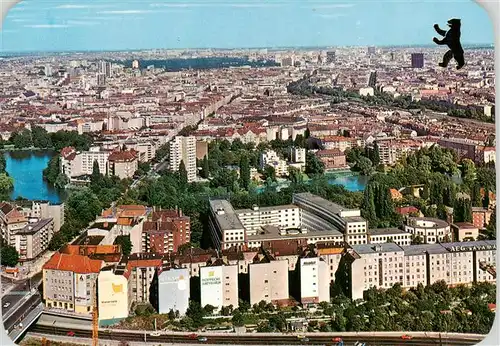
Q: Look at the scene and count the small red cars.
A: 4